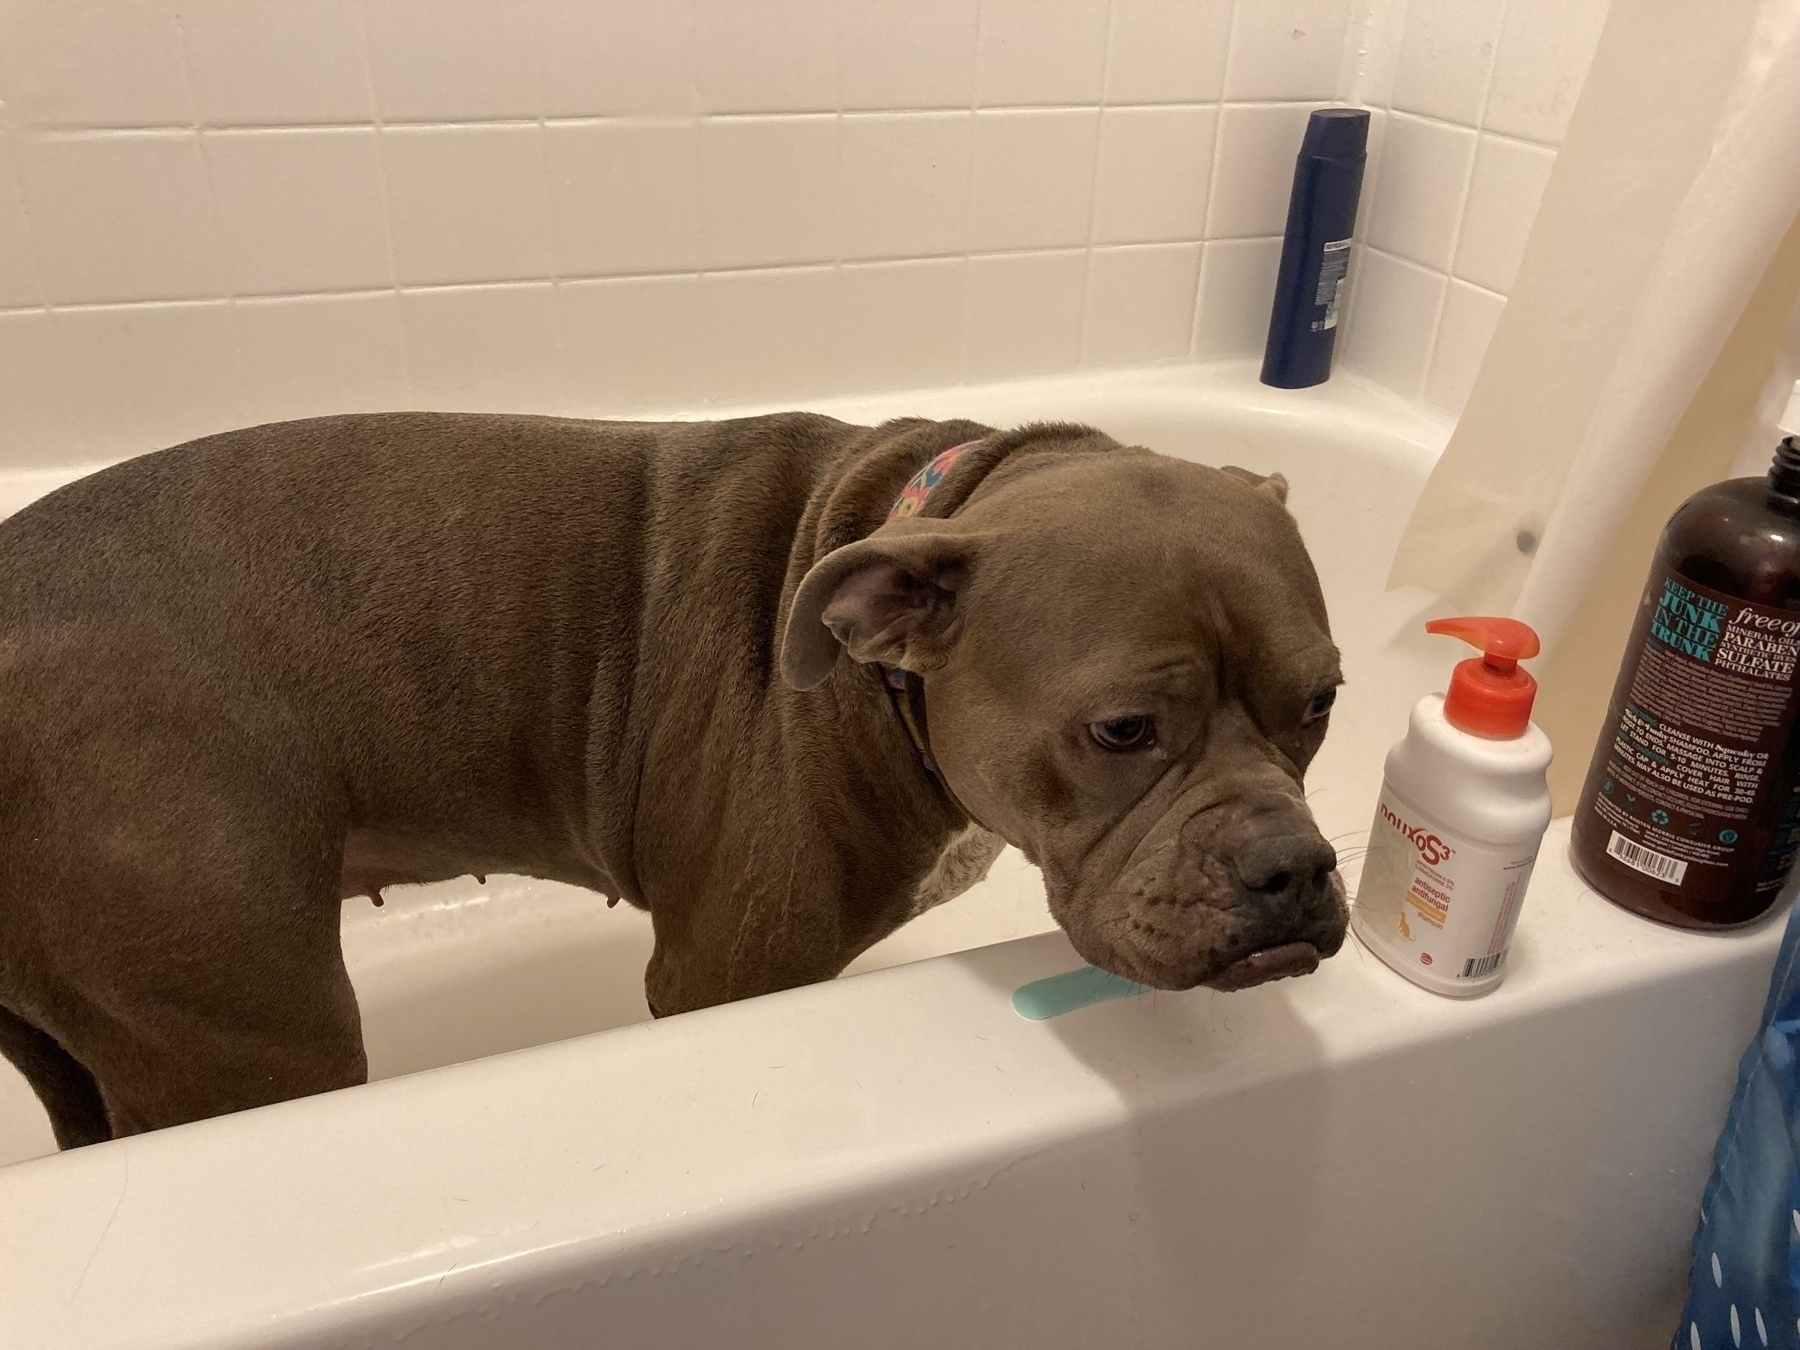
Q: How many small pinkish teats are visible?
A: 3